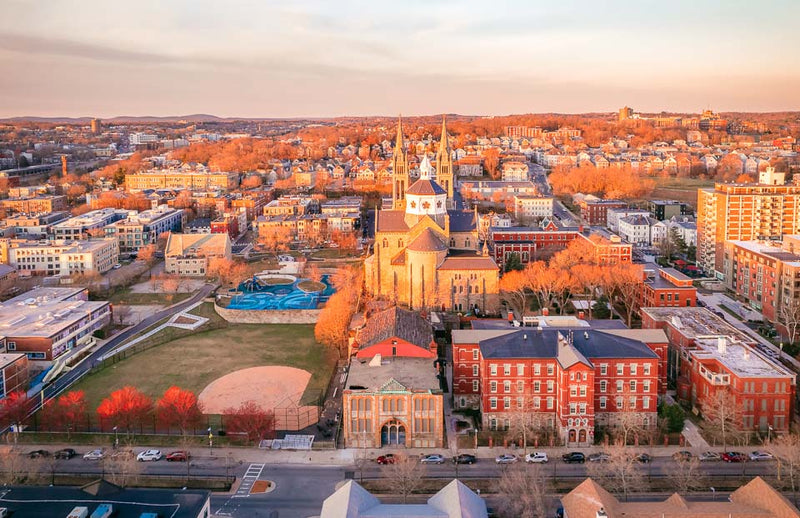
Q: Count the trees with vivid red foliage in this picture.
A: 5